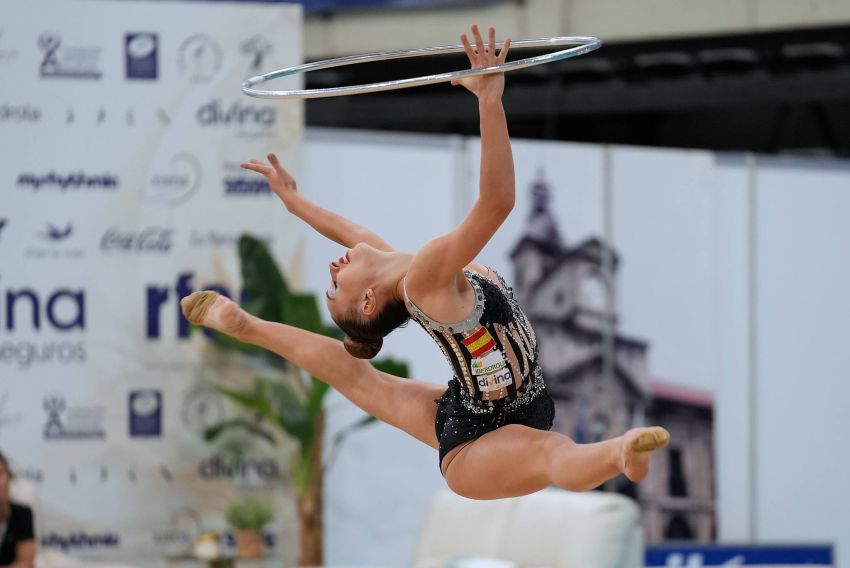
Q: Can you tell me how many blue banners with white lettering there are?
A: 1